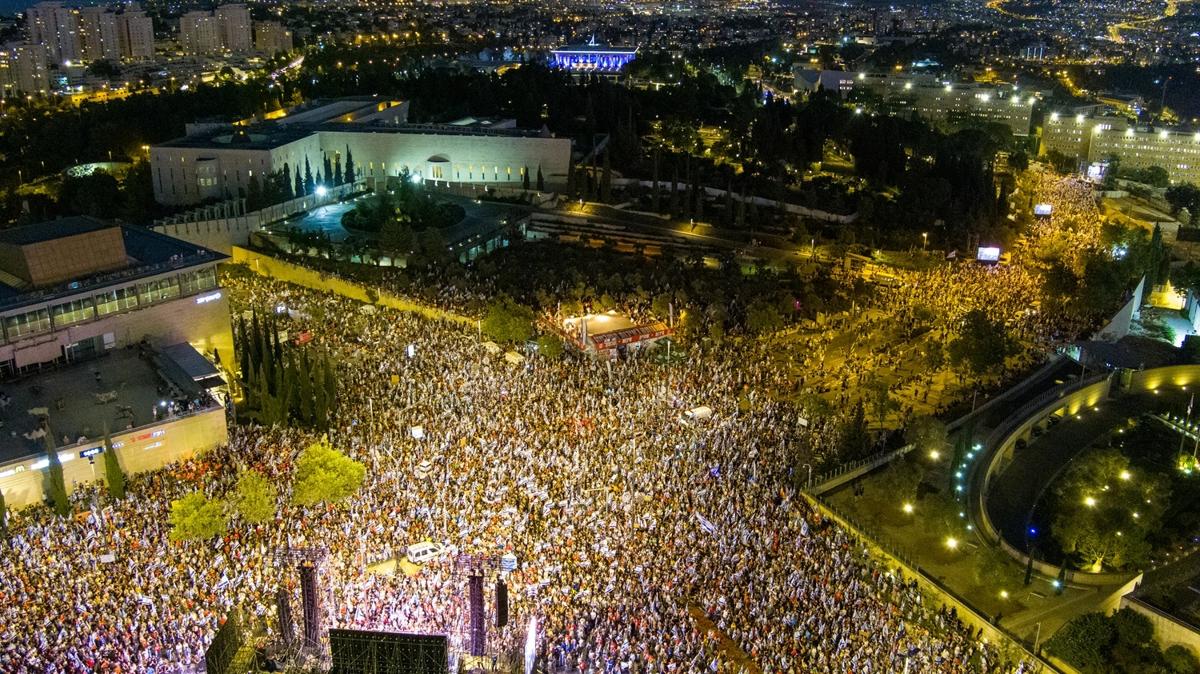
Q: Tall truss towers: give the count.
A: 2